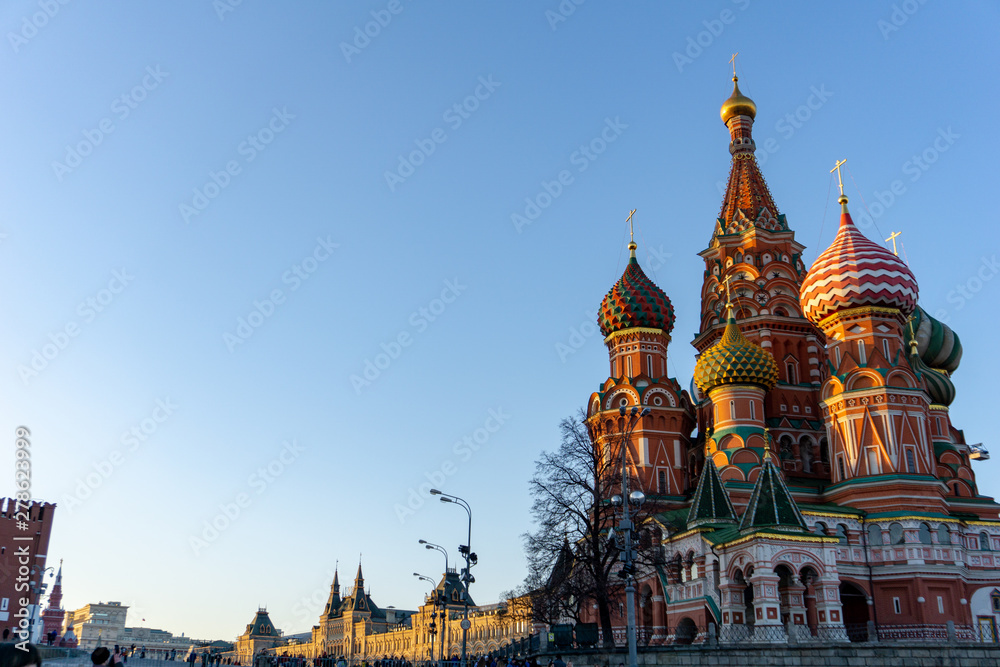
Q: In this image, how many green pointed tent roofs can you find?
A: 2